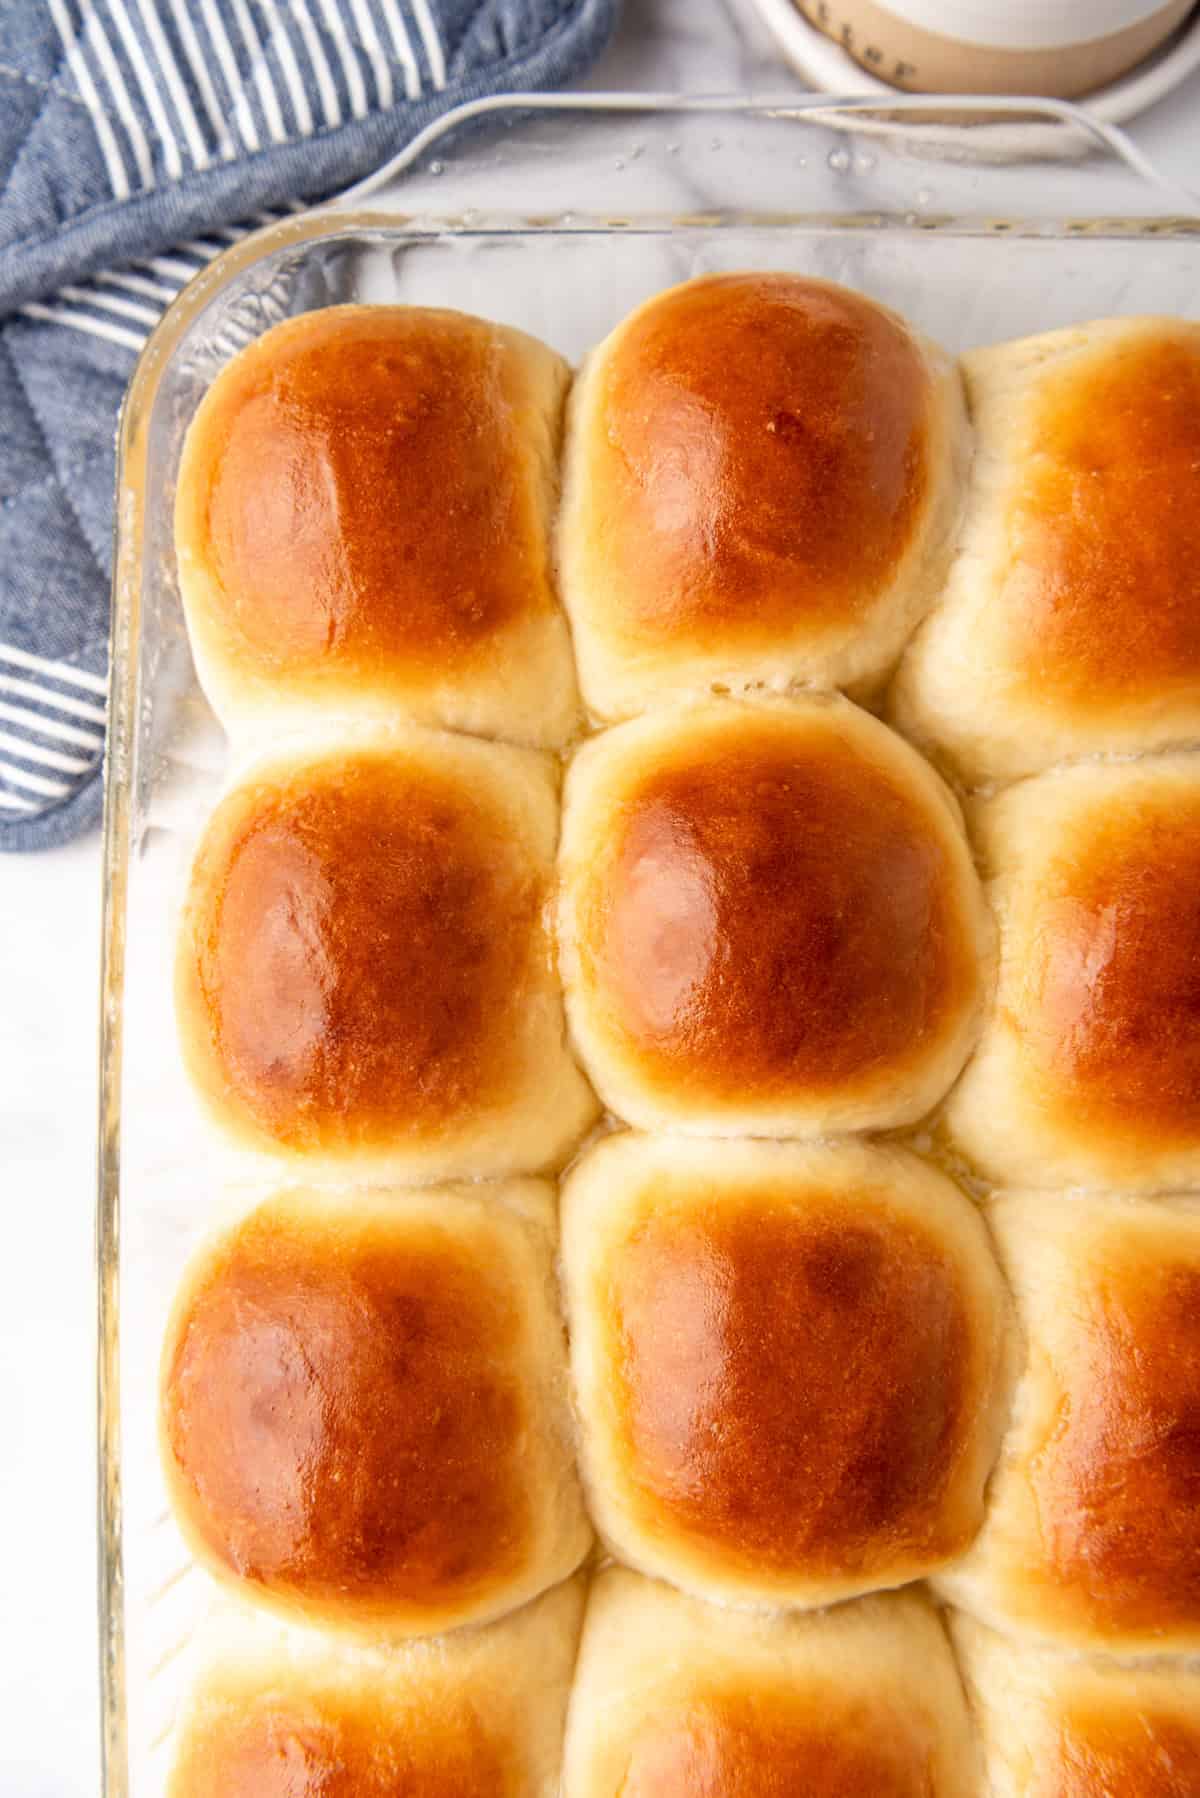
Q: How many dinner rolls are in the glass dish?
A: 12